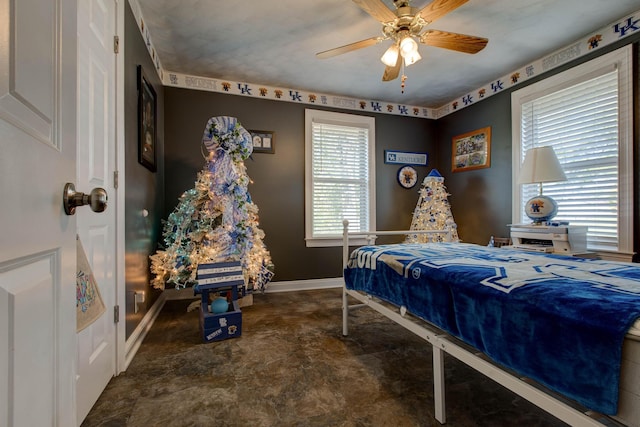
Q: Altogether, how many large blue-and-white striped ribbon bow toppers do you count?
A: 1